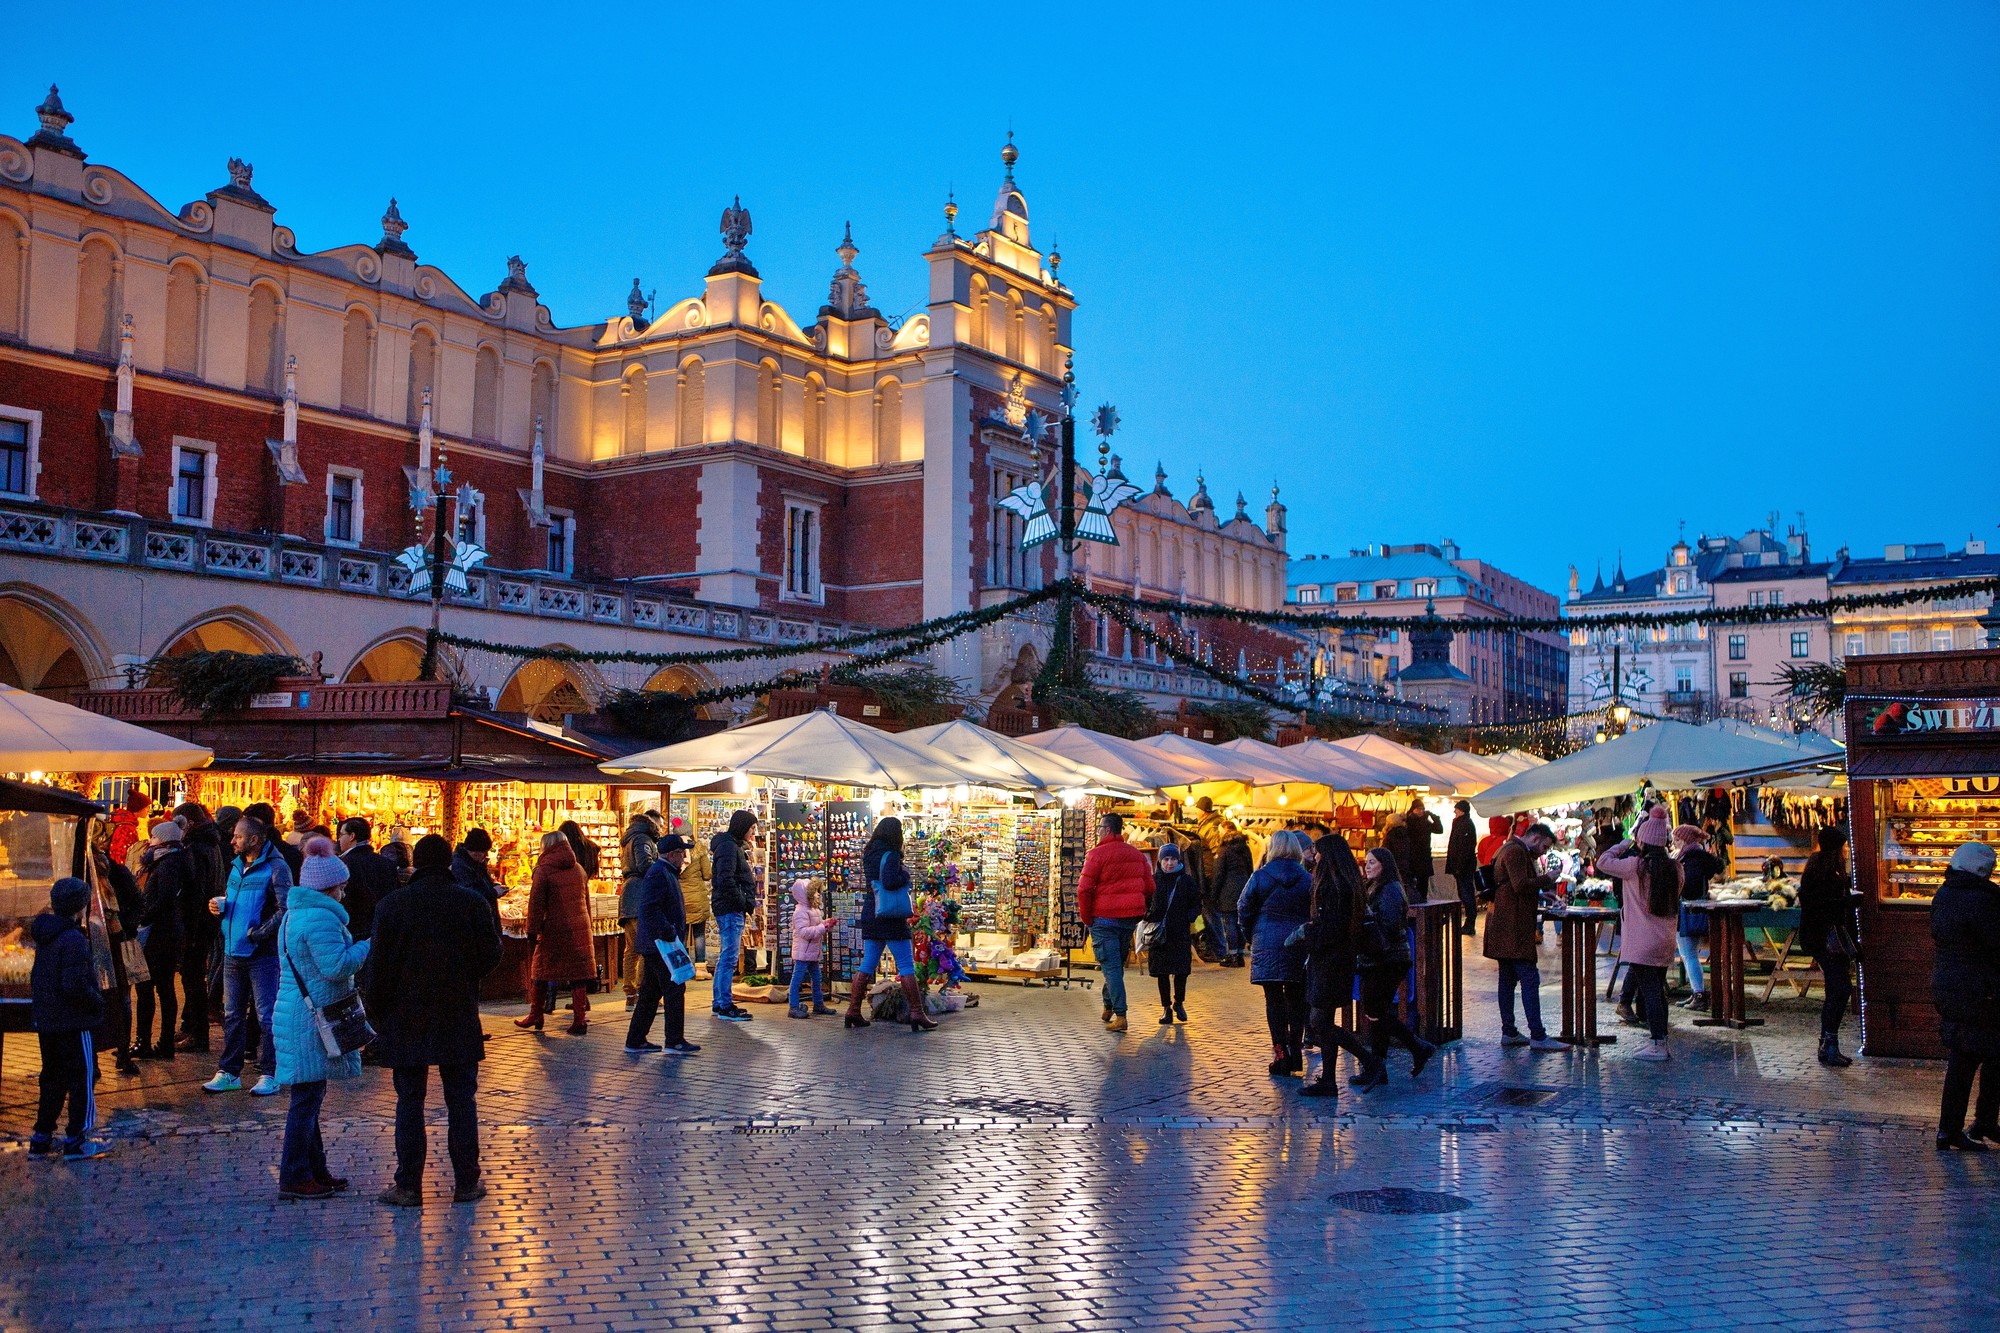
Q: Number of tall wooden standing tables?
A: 2